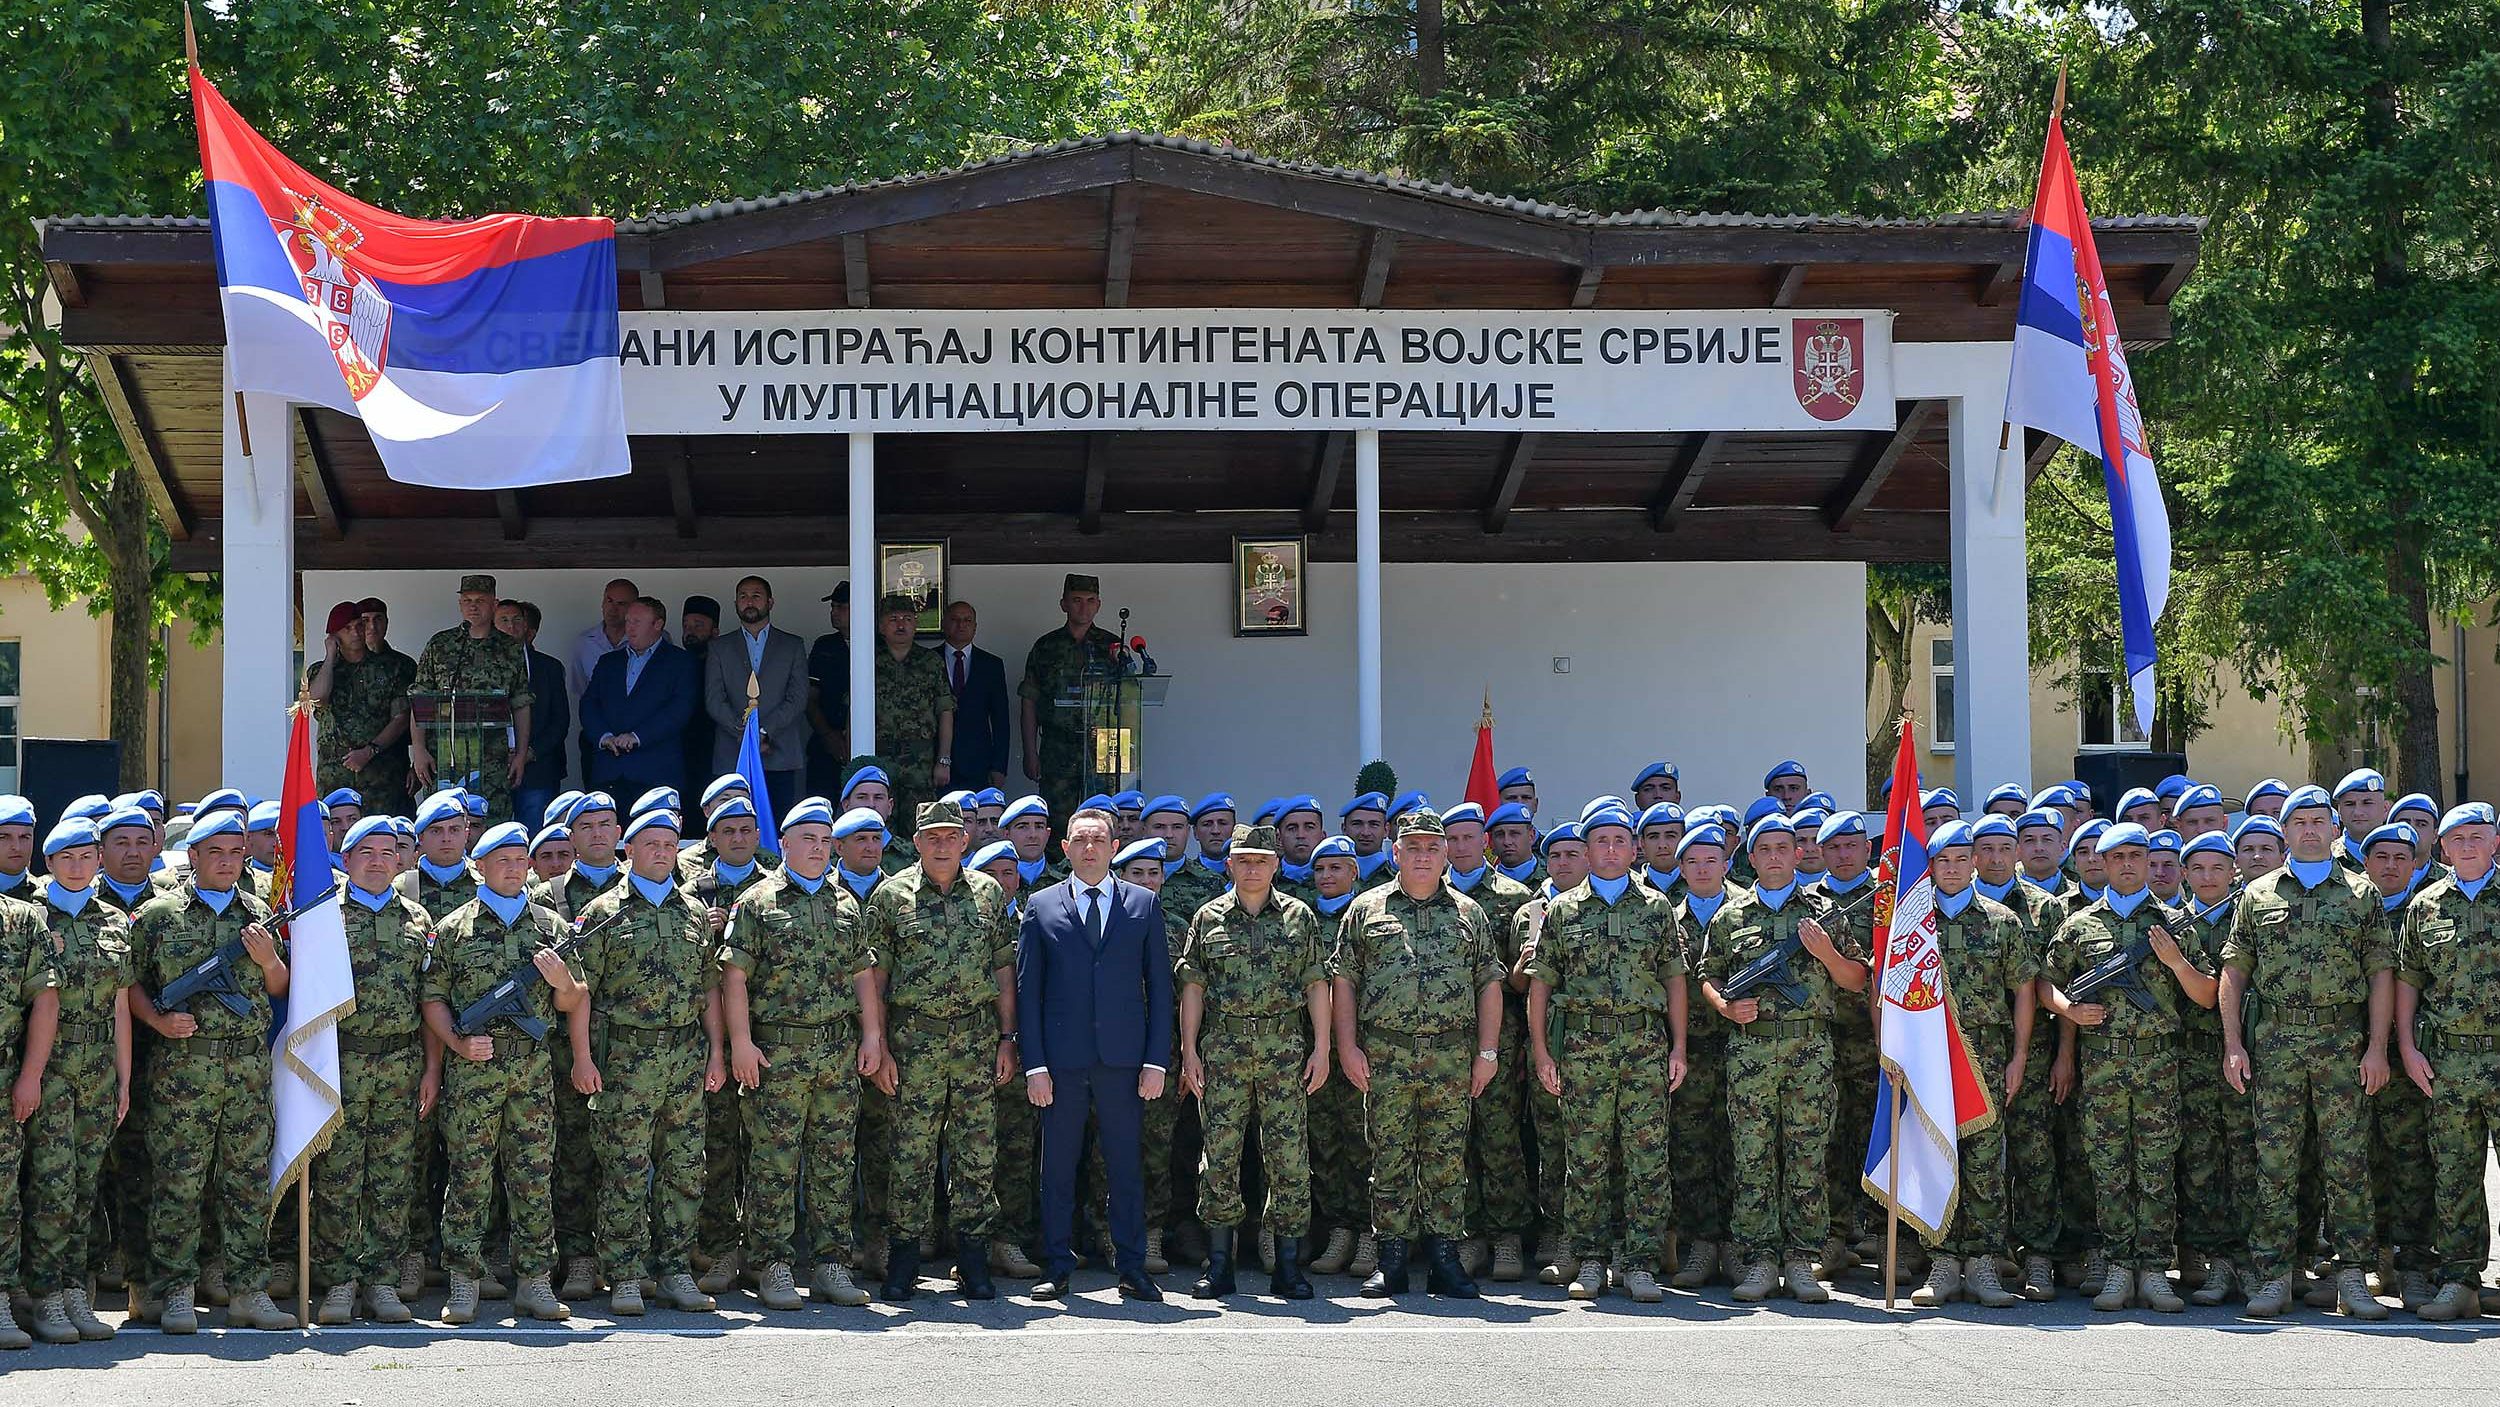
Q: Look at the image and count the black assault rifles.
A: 4